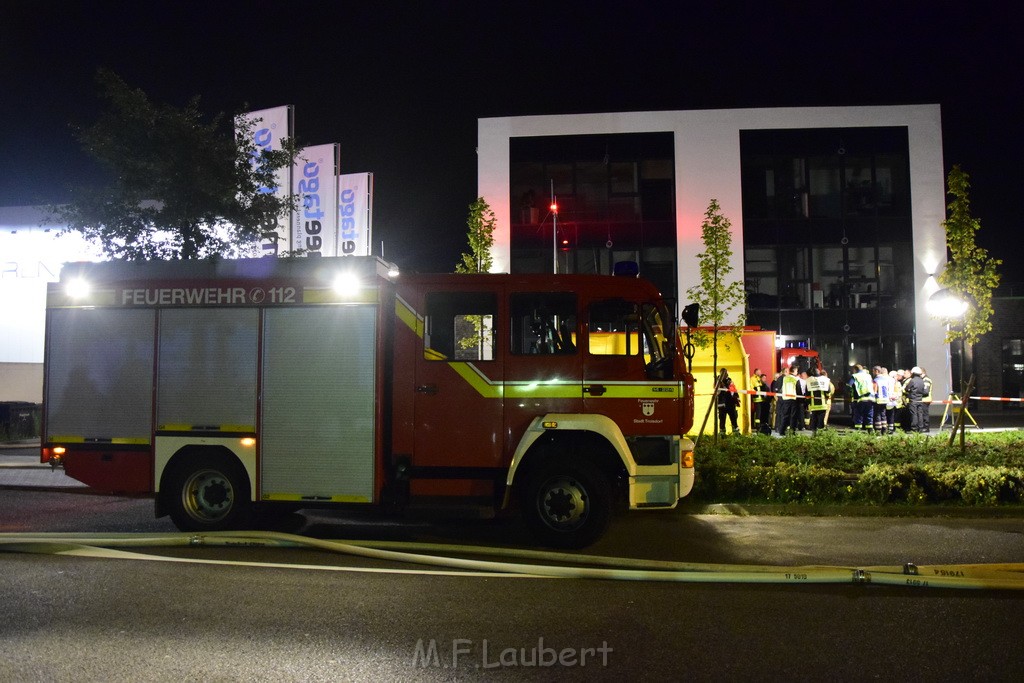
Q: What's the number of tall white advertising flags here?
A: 3